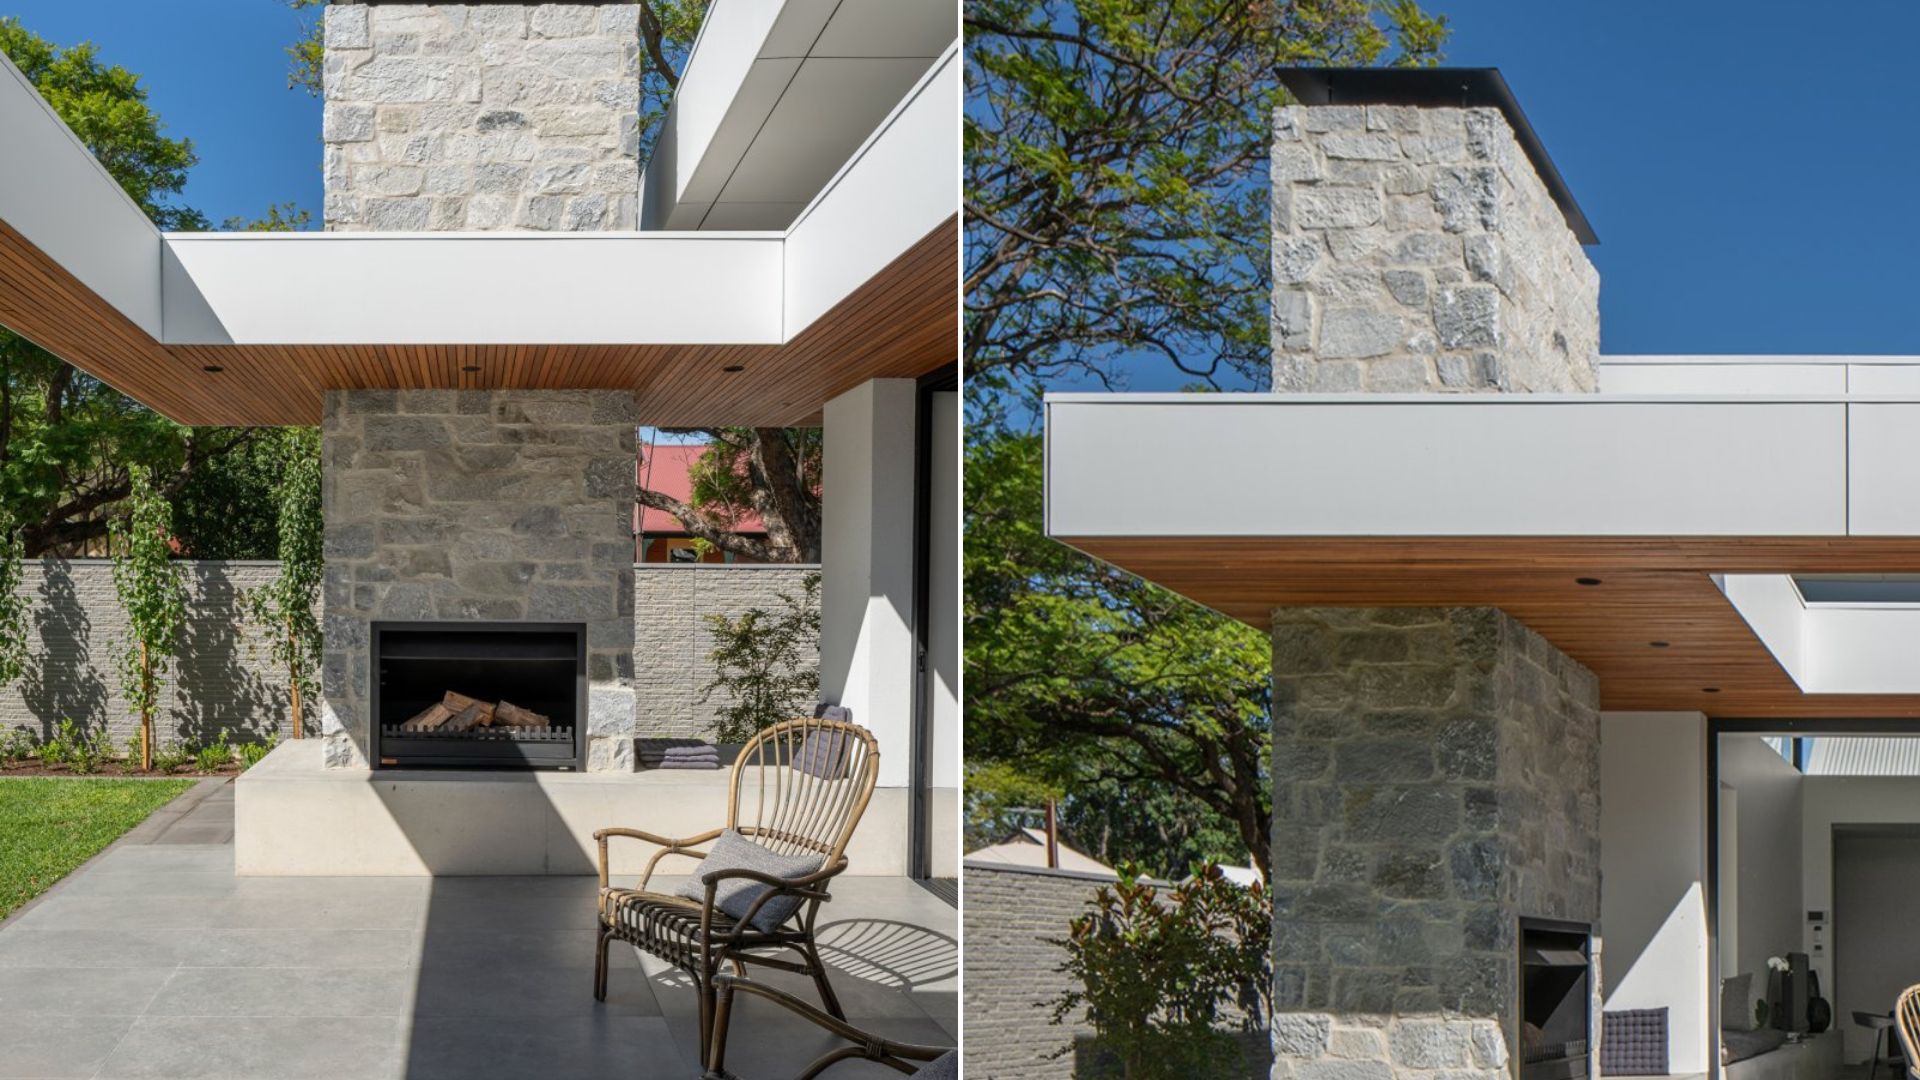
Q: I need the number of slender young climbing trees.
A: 3